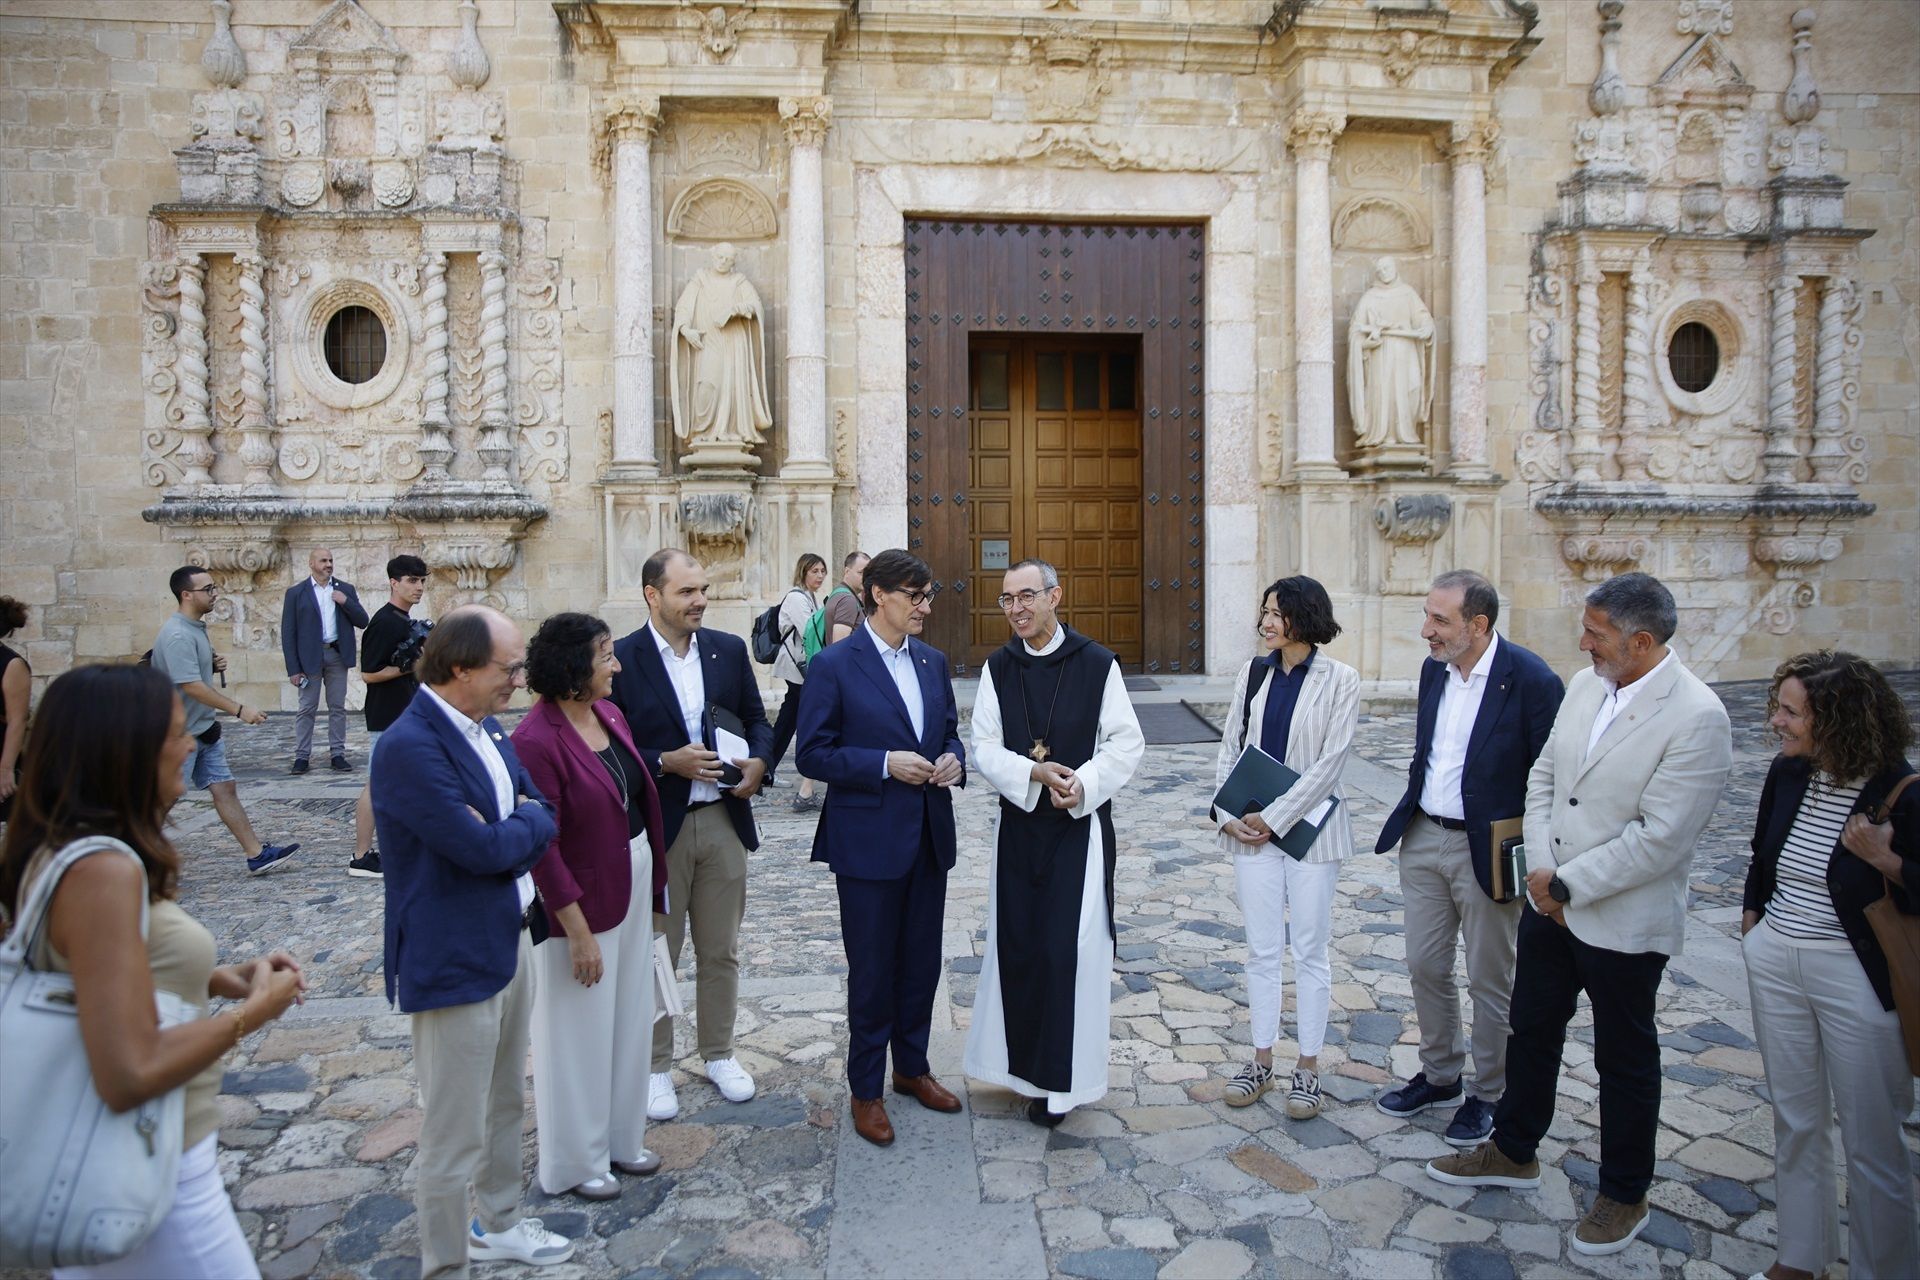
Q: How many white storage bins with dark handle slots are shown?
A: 0